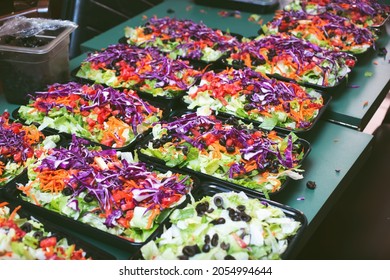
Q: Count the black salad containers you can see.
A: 12